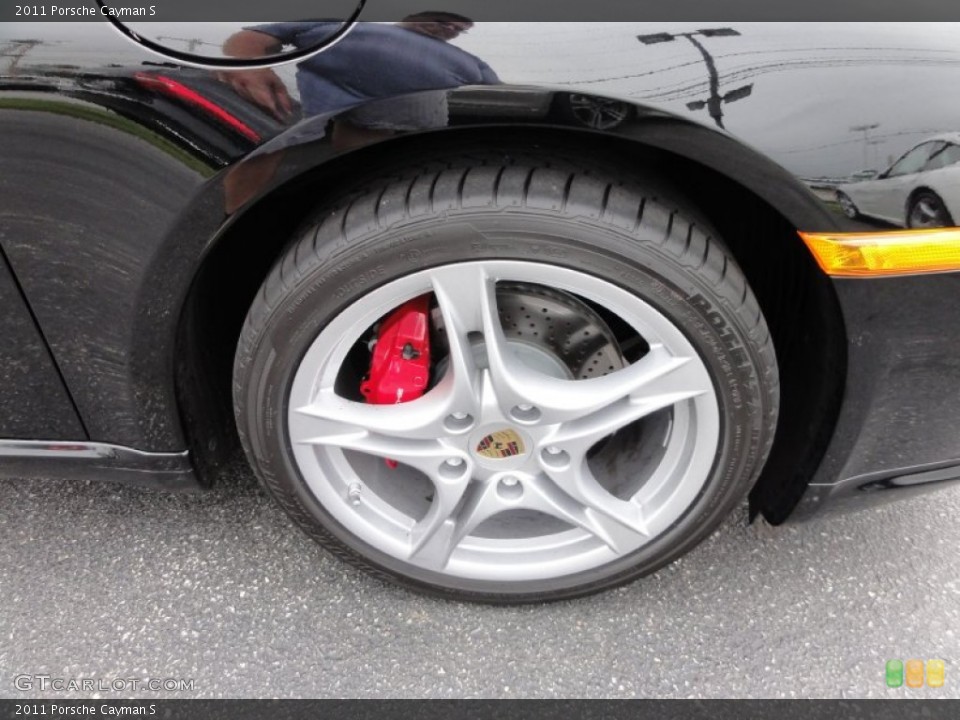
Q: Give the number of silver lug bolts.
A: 5